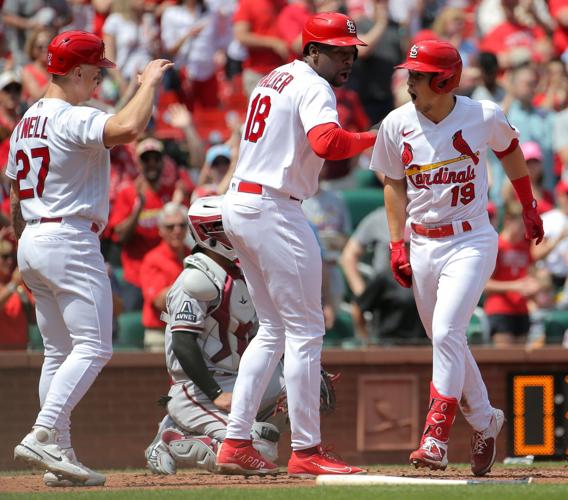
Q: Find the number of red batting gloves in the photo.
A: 2